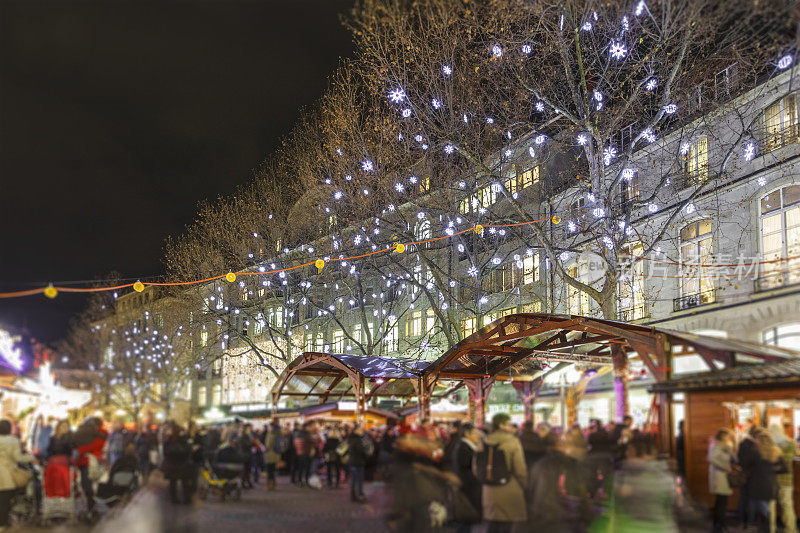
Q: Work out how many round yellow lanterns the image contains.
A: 7